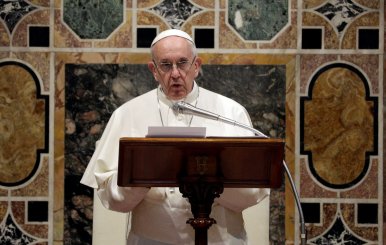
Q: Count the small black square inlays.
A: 8